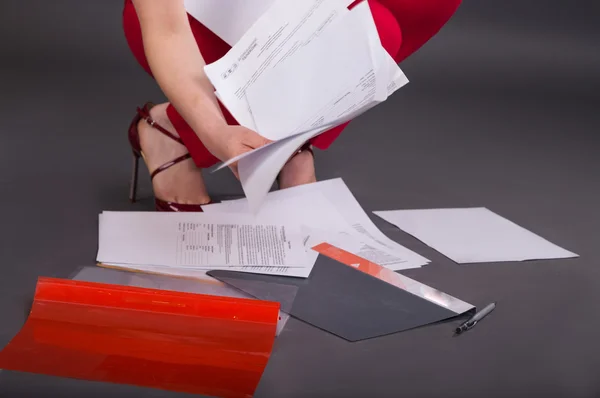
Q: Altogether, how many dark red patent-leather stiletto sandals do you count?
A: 2